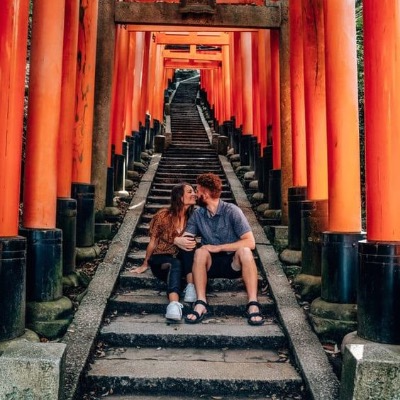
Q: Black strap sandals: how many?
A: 2